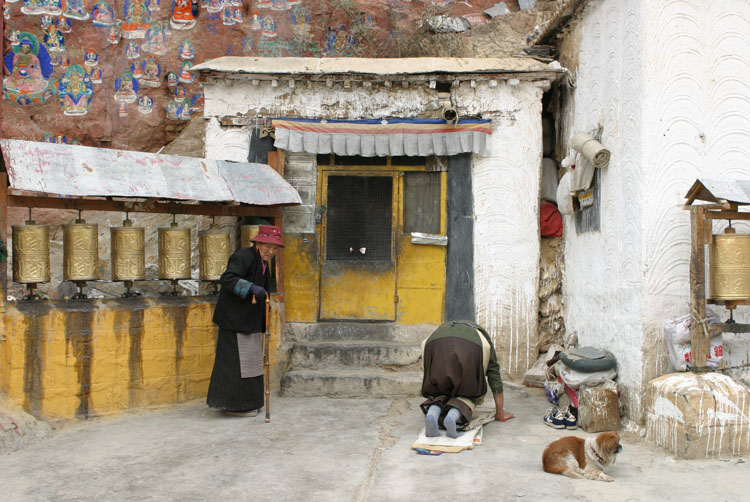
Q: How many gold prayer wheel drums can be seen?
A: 7